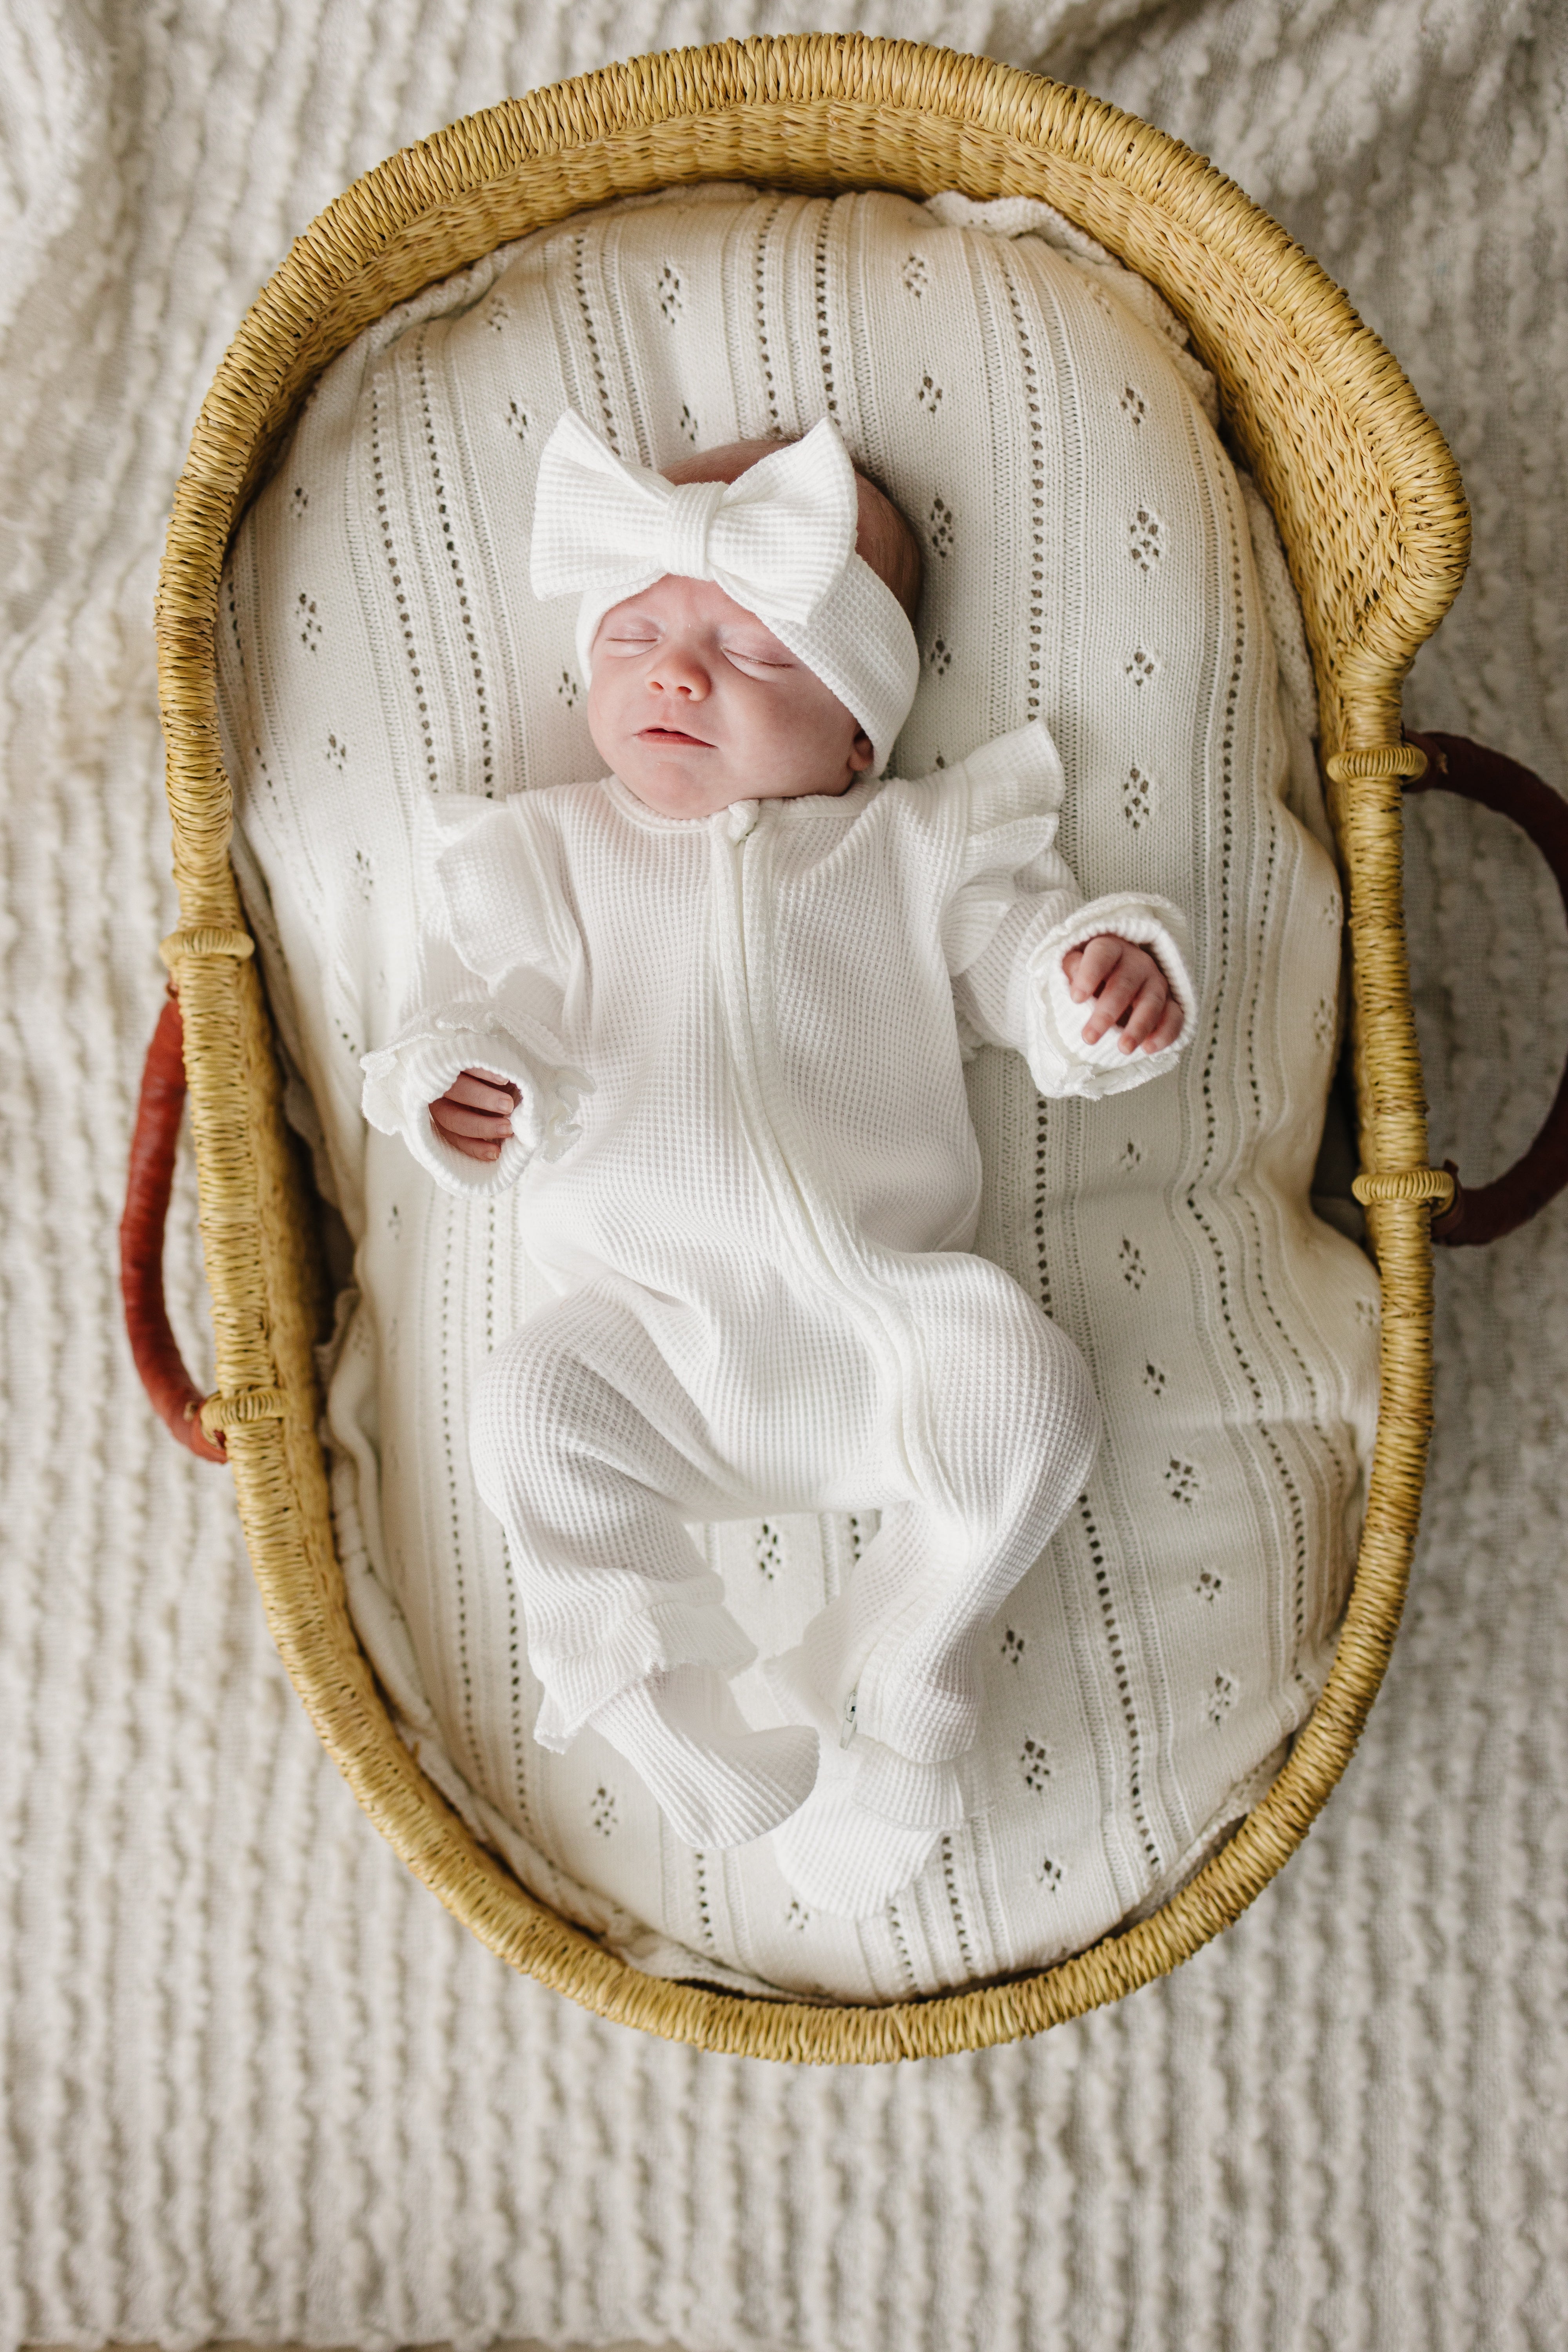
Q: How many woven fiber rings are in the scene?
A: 4